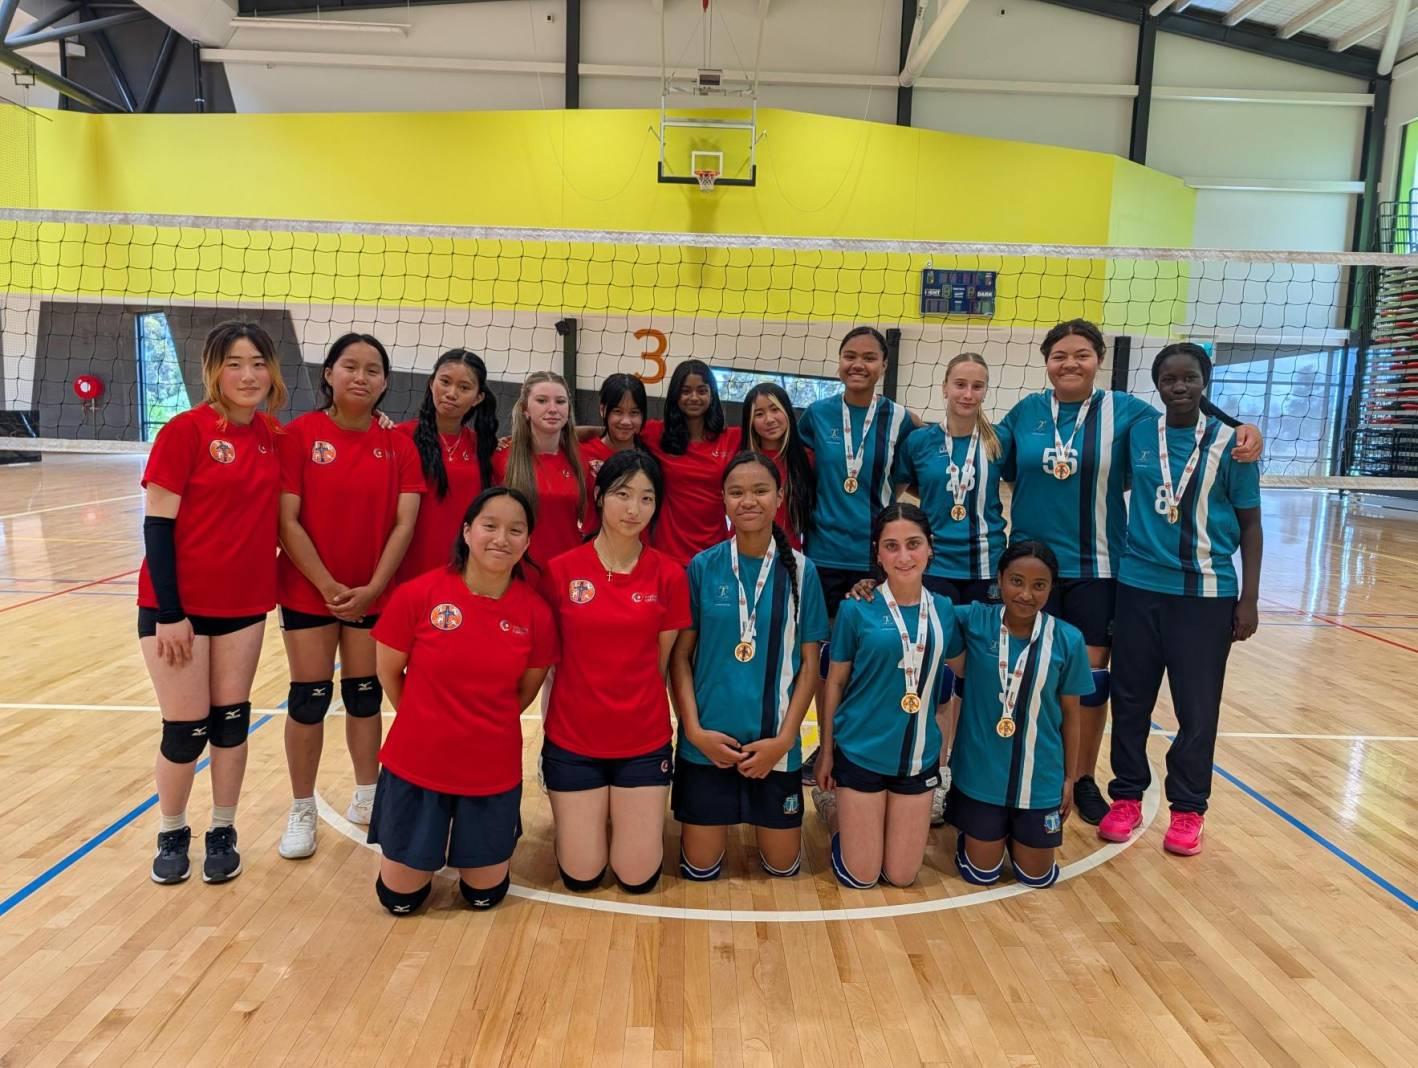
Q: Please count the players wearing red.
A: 9